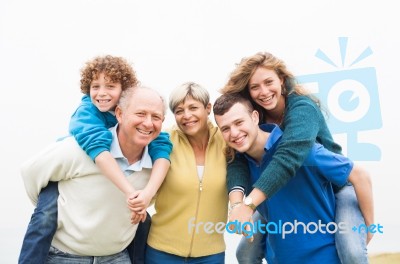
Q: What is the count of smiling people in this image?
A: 5